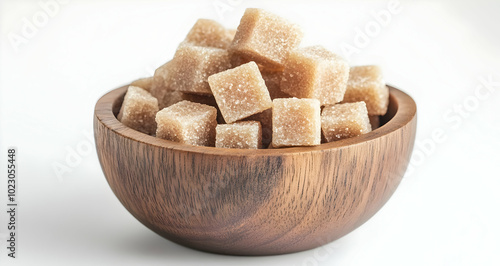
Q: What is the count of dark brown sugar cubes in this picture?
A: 0